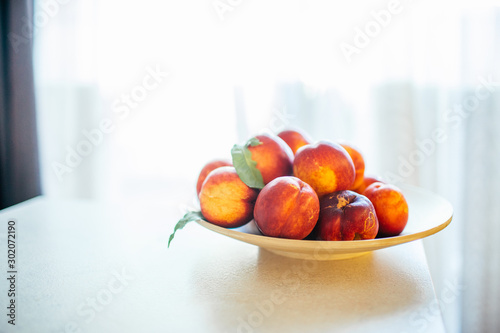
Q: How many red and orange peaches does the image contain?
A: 10